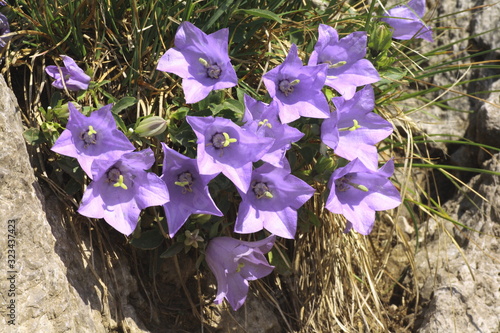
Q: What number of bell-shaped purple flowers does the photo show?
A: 14